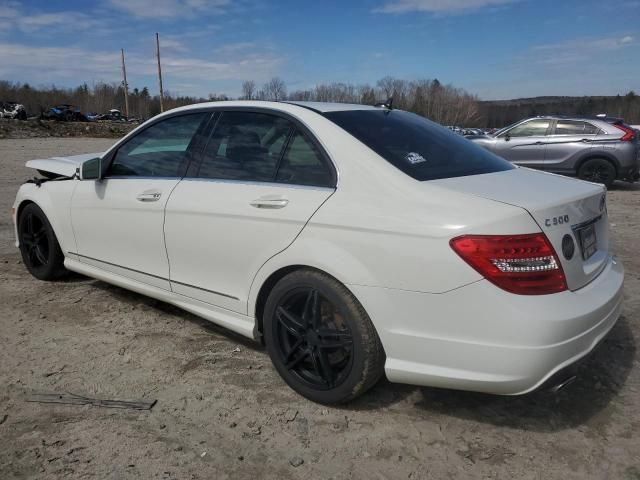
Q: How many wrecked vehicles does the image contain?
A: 1